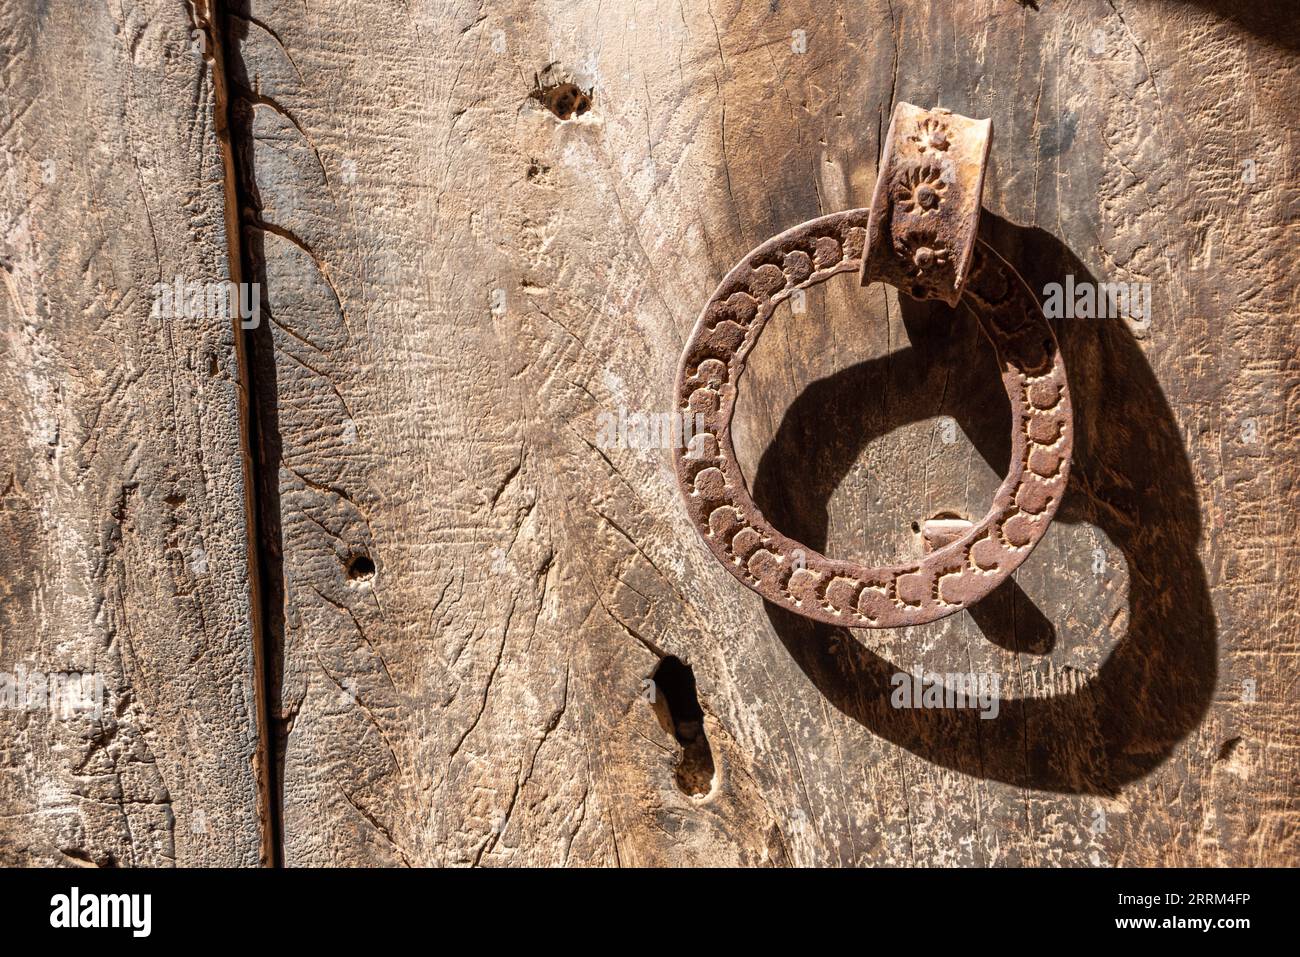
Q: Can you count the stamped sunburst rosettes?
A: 3